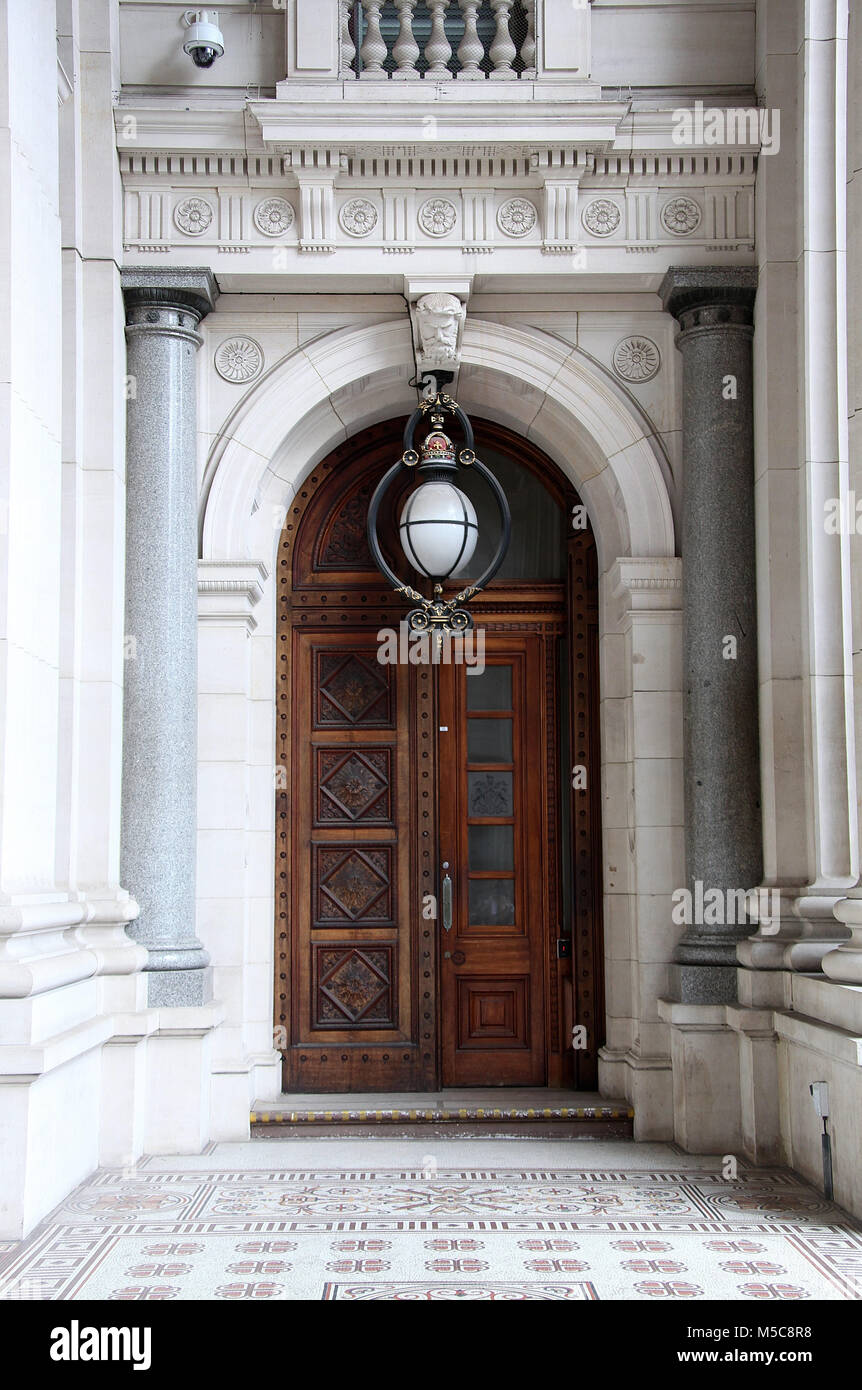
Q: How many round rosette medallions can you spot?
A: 9